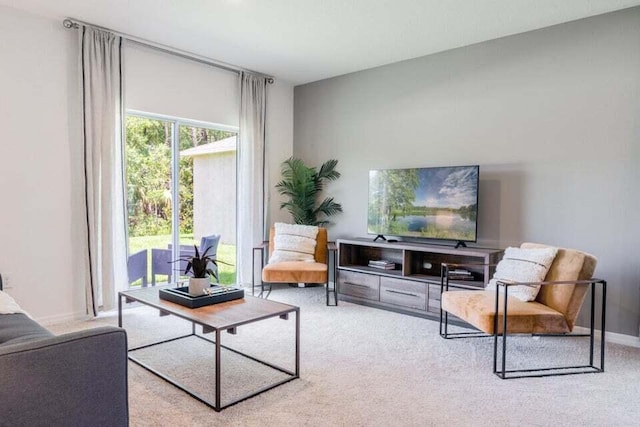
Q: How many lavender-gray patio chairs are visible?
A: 2